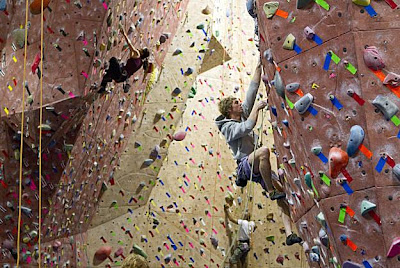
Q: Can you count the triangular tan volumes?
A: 1